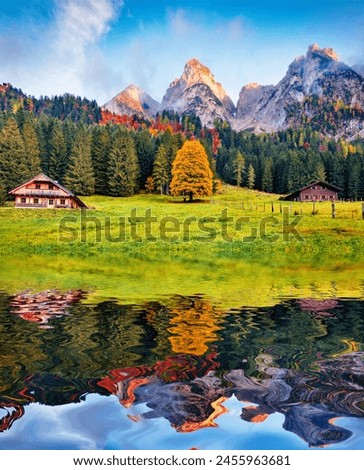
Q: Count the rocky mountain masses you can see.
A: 3